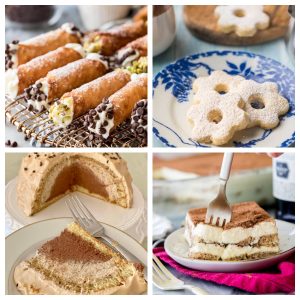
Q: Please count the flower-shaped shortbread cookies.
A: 4